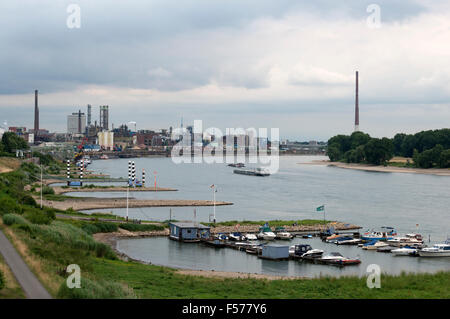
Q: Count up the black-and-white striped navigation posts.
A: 5